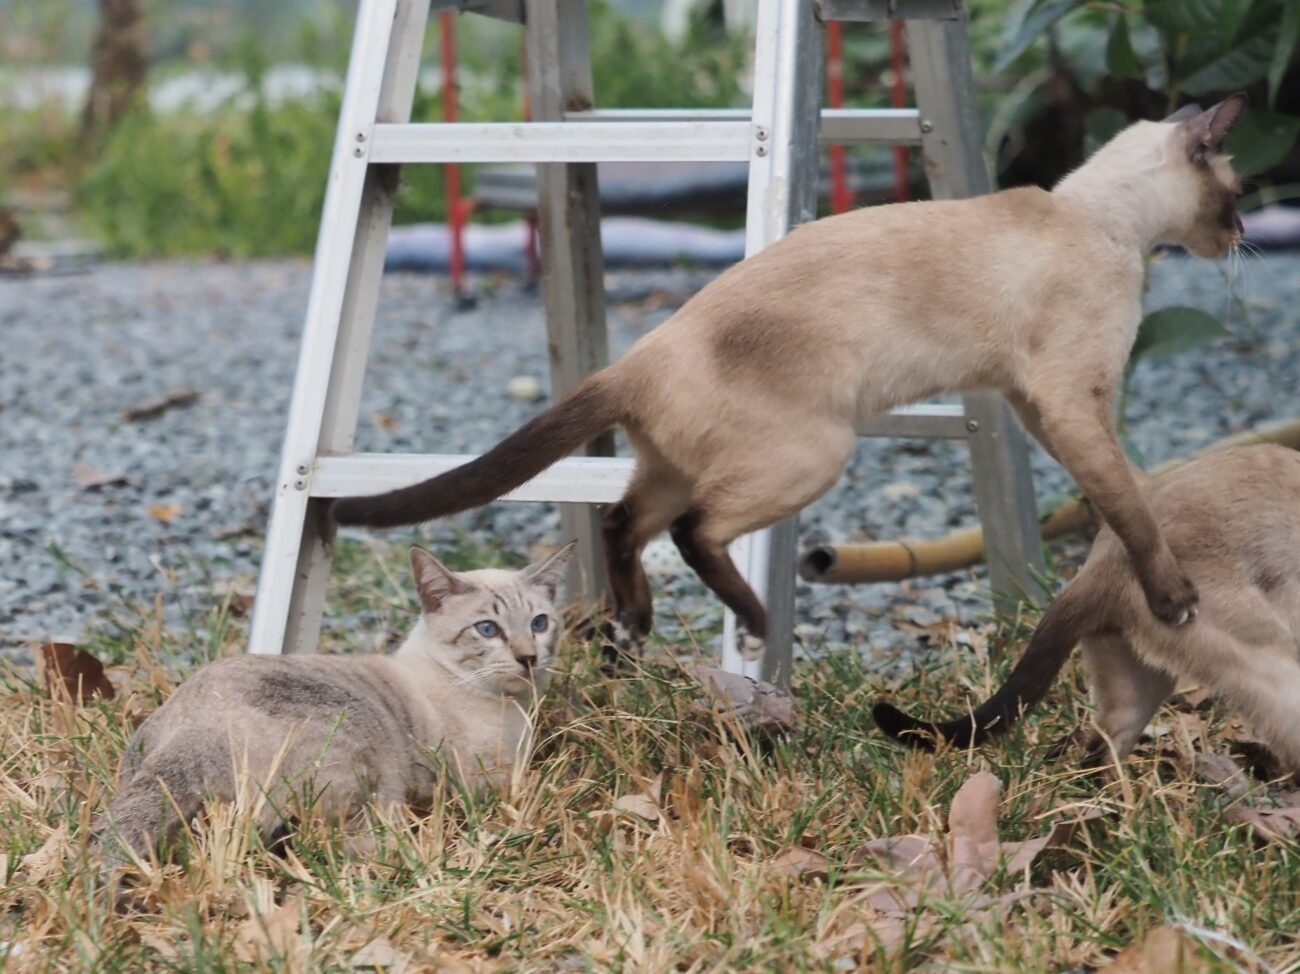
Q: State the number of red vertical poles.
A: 4